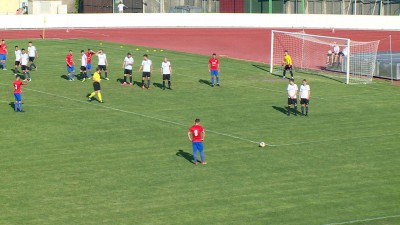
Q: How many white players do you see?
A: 10